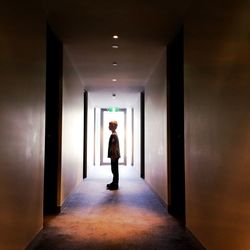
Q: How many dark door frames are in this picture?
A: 4